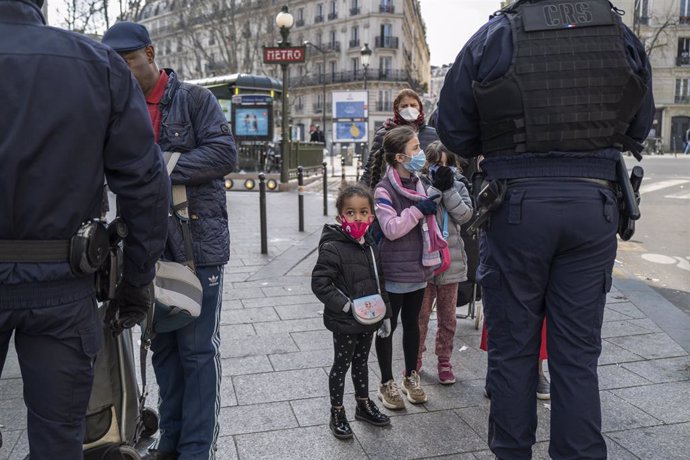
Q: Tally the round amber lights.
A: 3